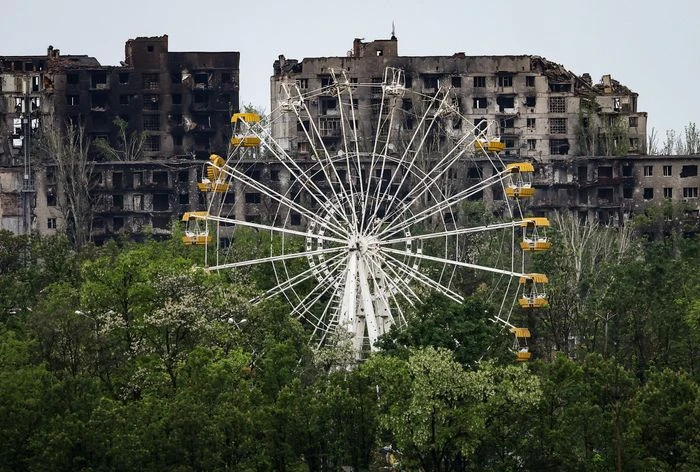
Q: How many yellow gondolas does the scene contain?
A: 8